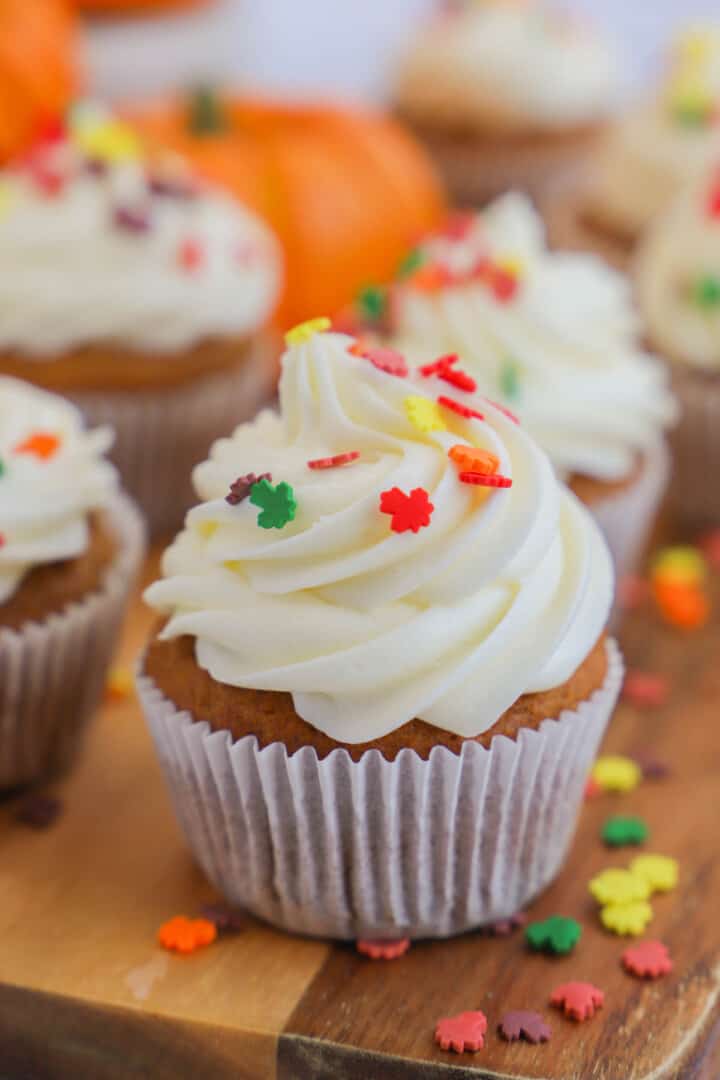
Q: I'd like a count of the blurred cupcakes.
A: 6